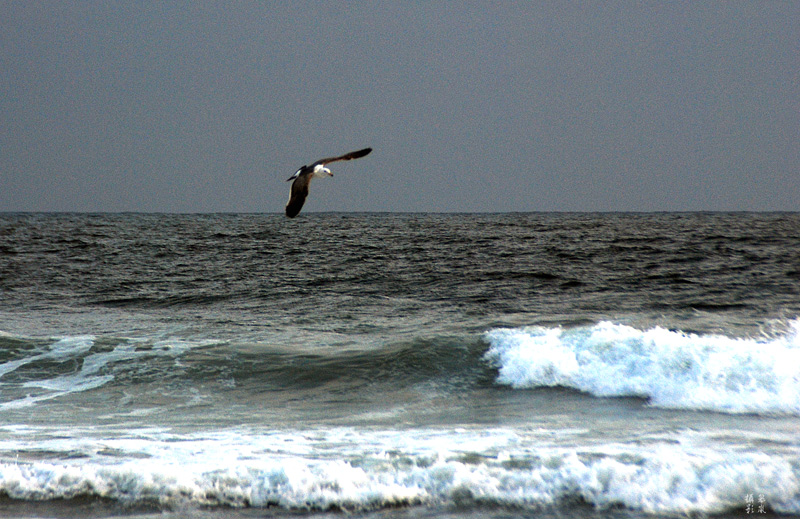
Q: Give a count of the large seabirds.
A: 1